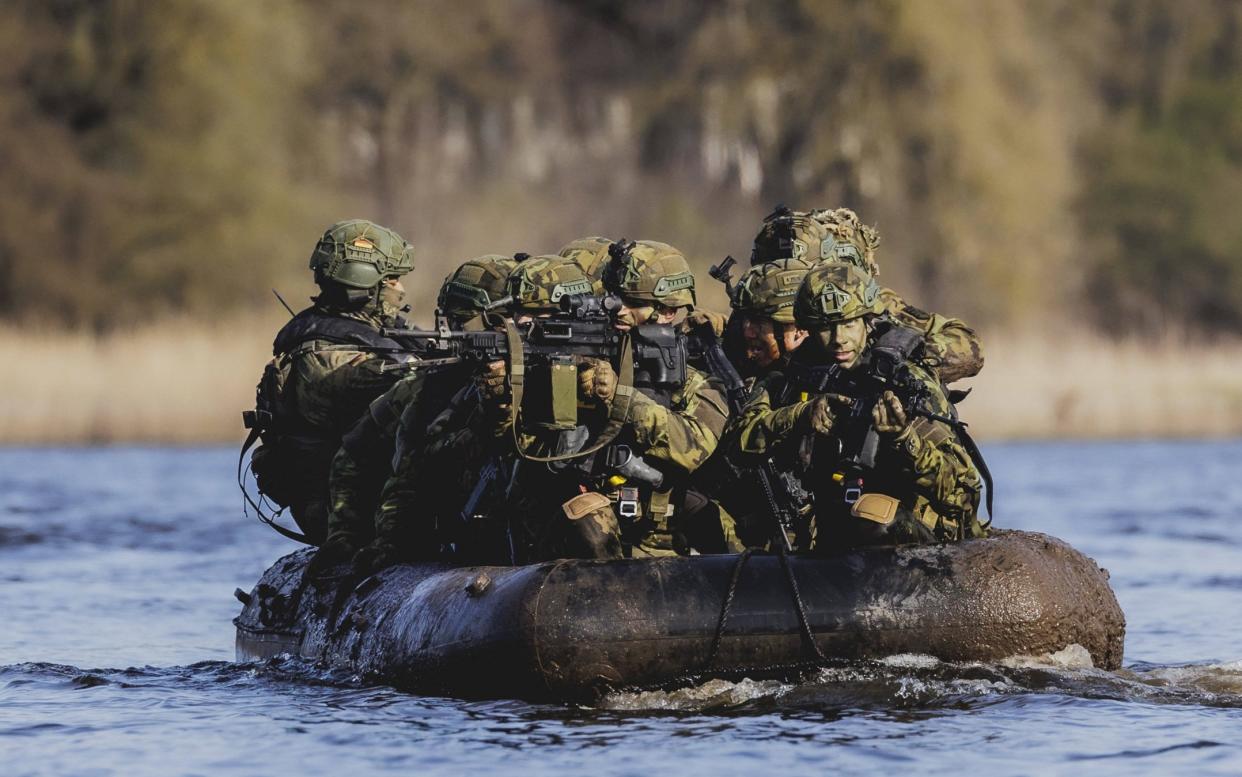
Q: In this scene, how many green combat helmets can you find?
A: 9